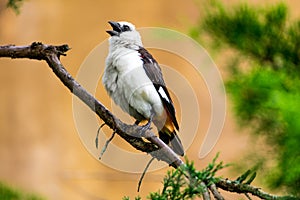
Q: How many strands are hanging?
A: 3